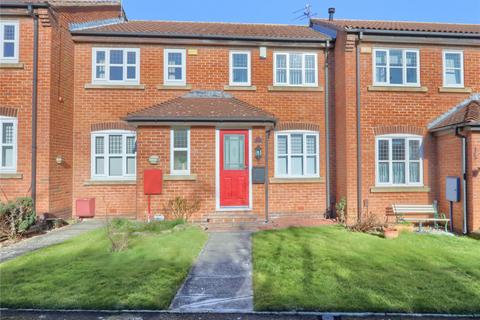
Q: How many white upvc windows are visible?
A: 12